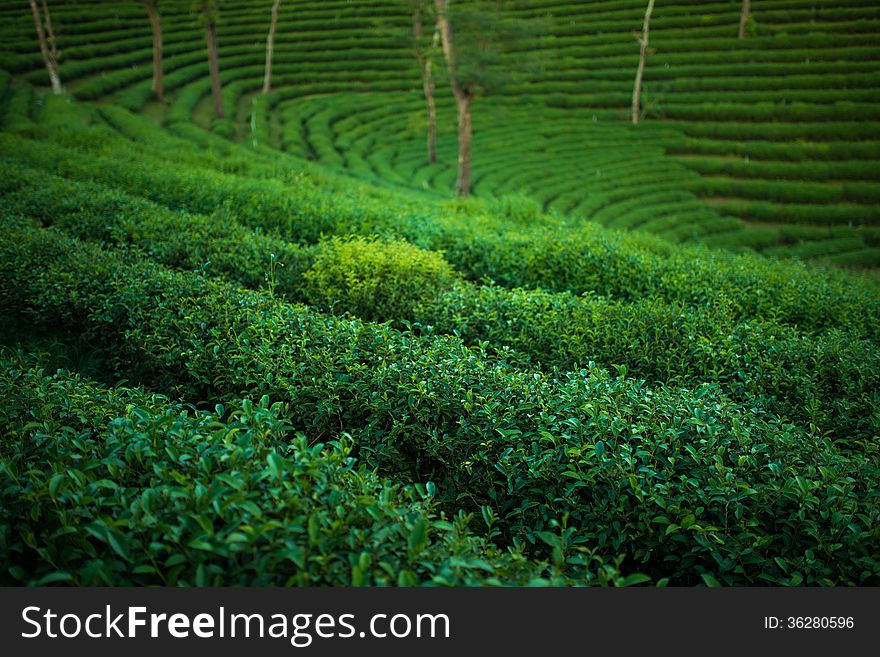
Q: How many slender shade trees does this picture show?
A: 8